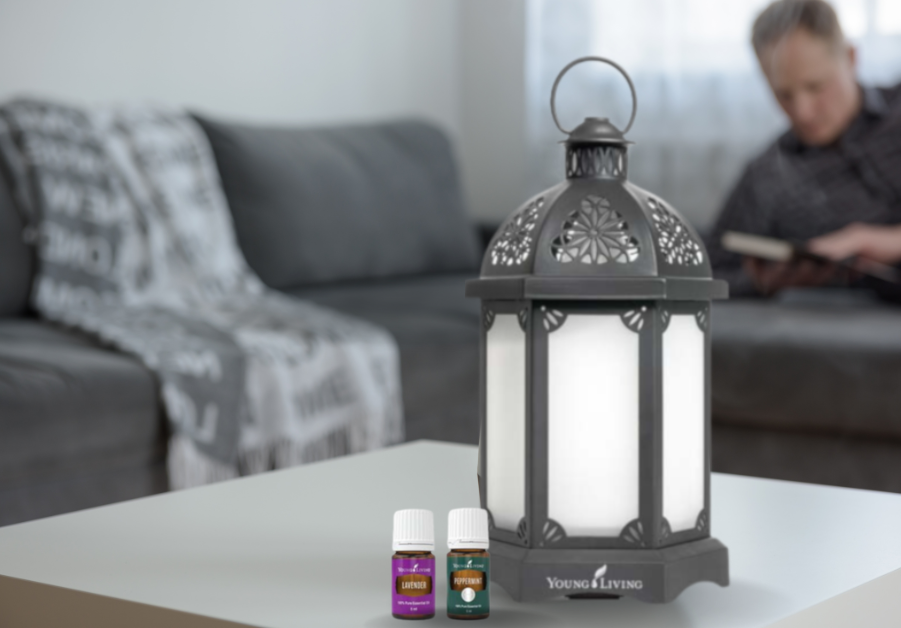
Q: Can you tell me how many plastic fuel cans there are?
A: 0